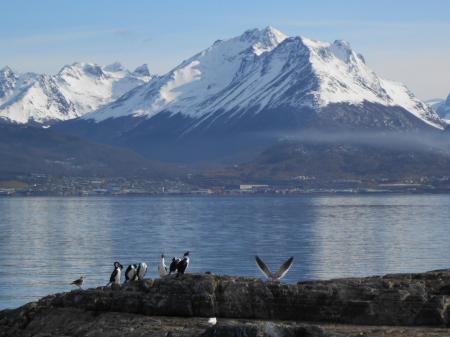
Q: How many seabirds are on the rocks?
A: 8